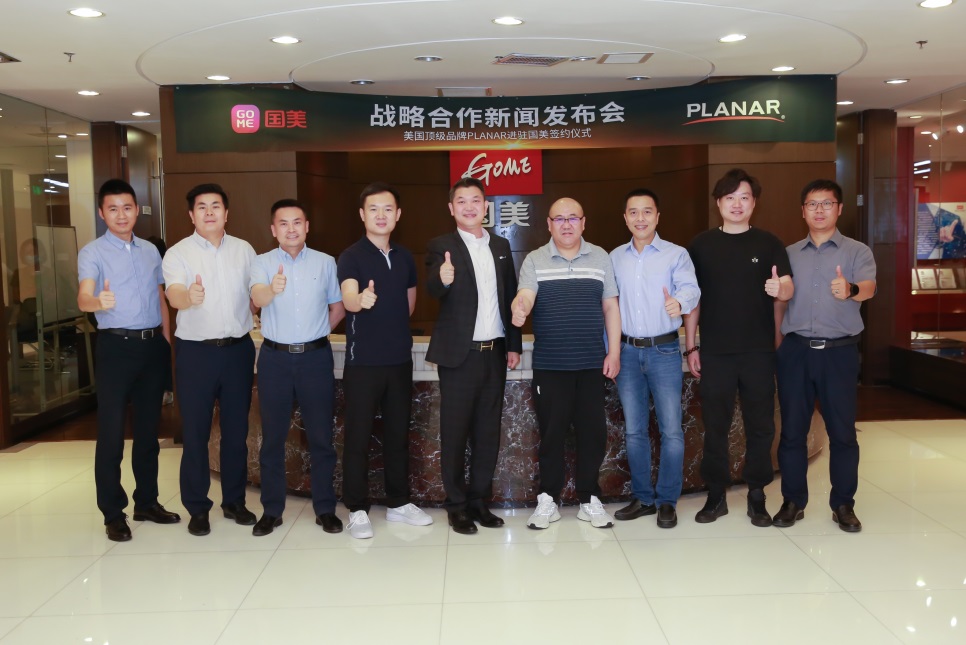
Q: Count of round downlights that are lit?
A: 11